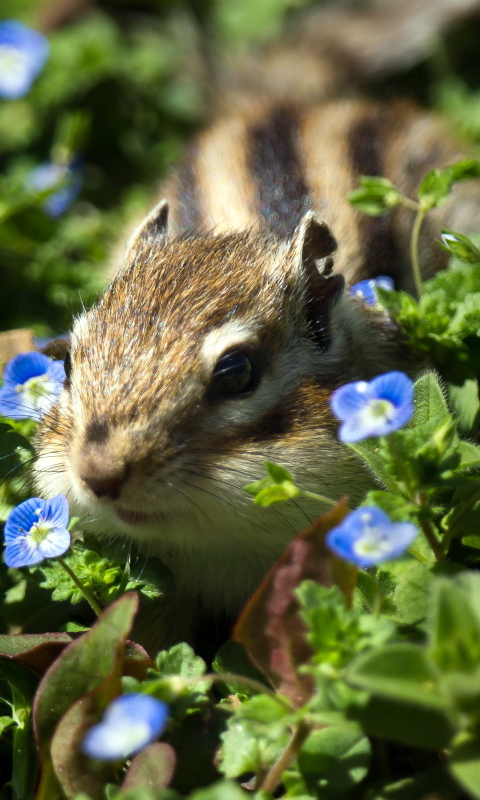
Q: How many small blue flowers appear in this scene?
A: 8